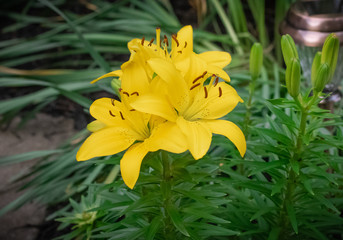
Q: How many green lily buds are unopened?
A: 6